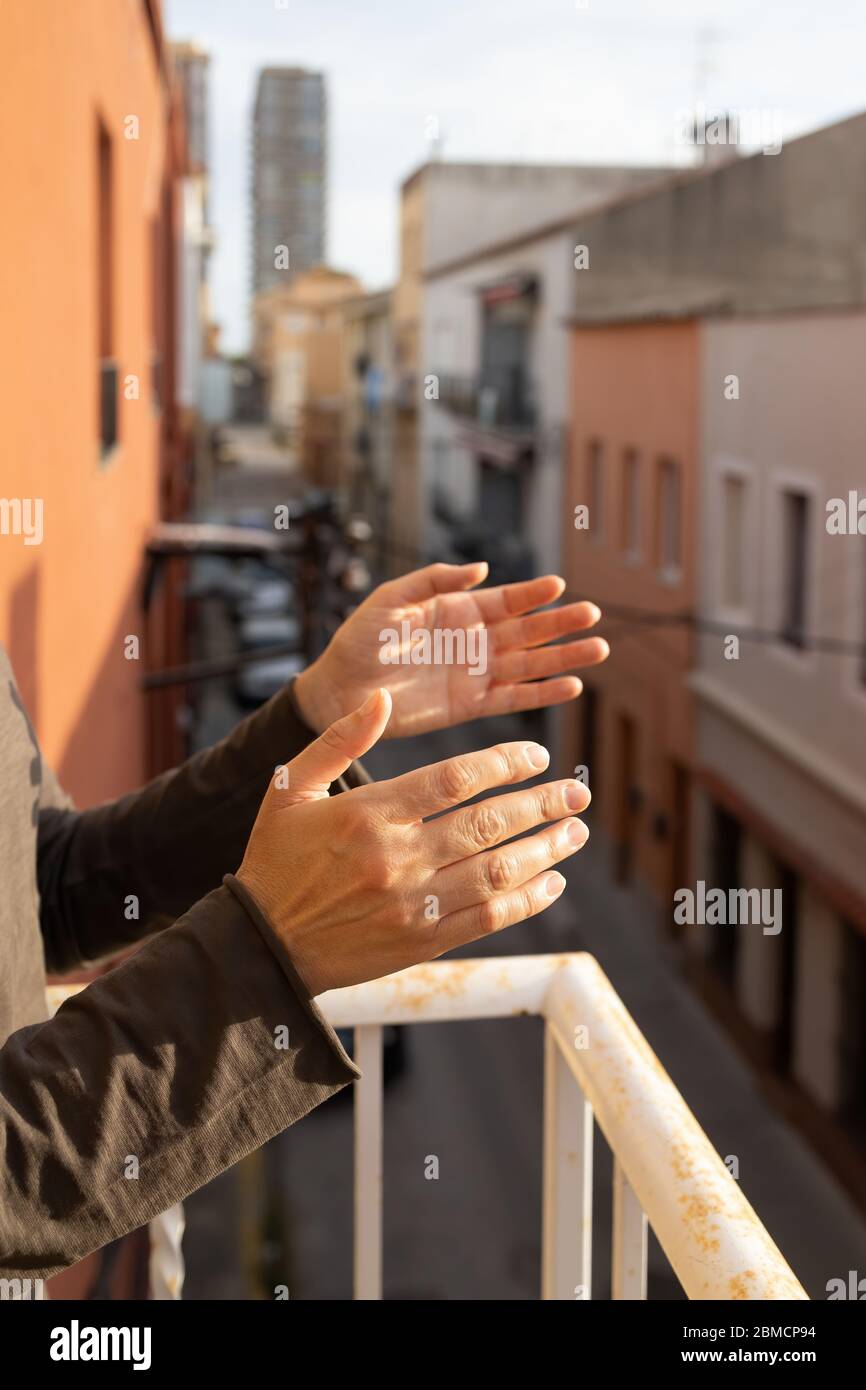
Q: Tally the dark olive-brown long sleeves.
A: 2